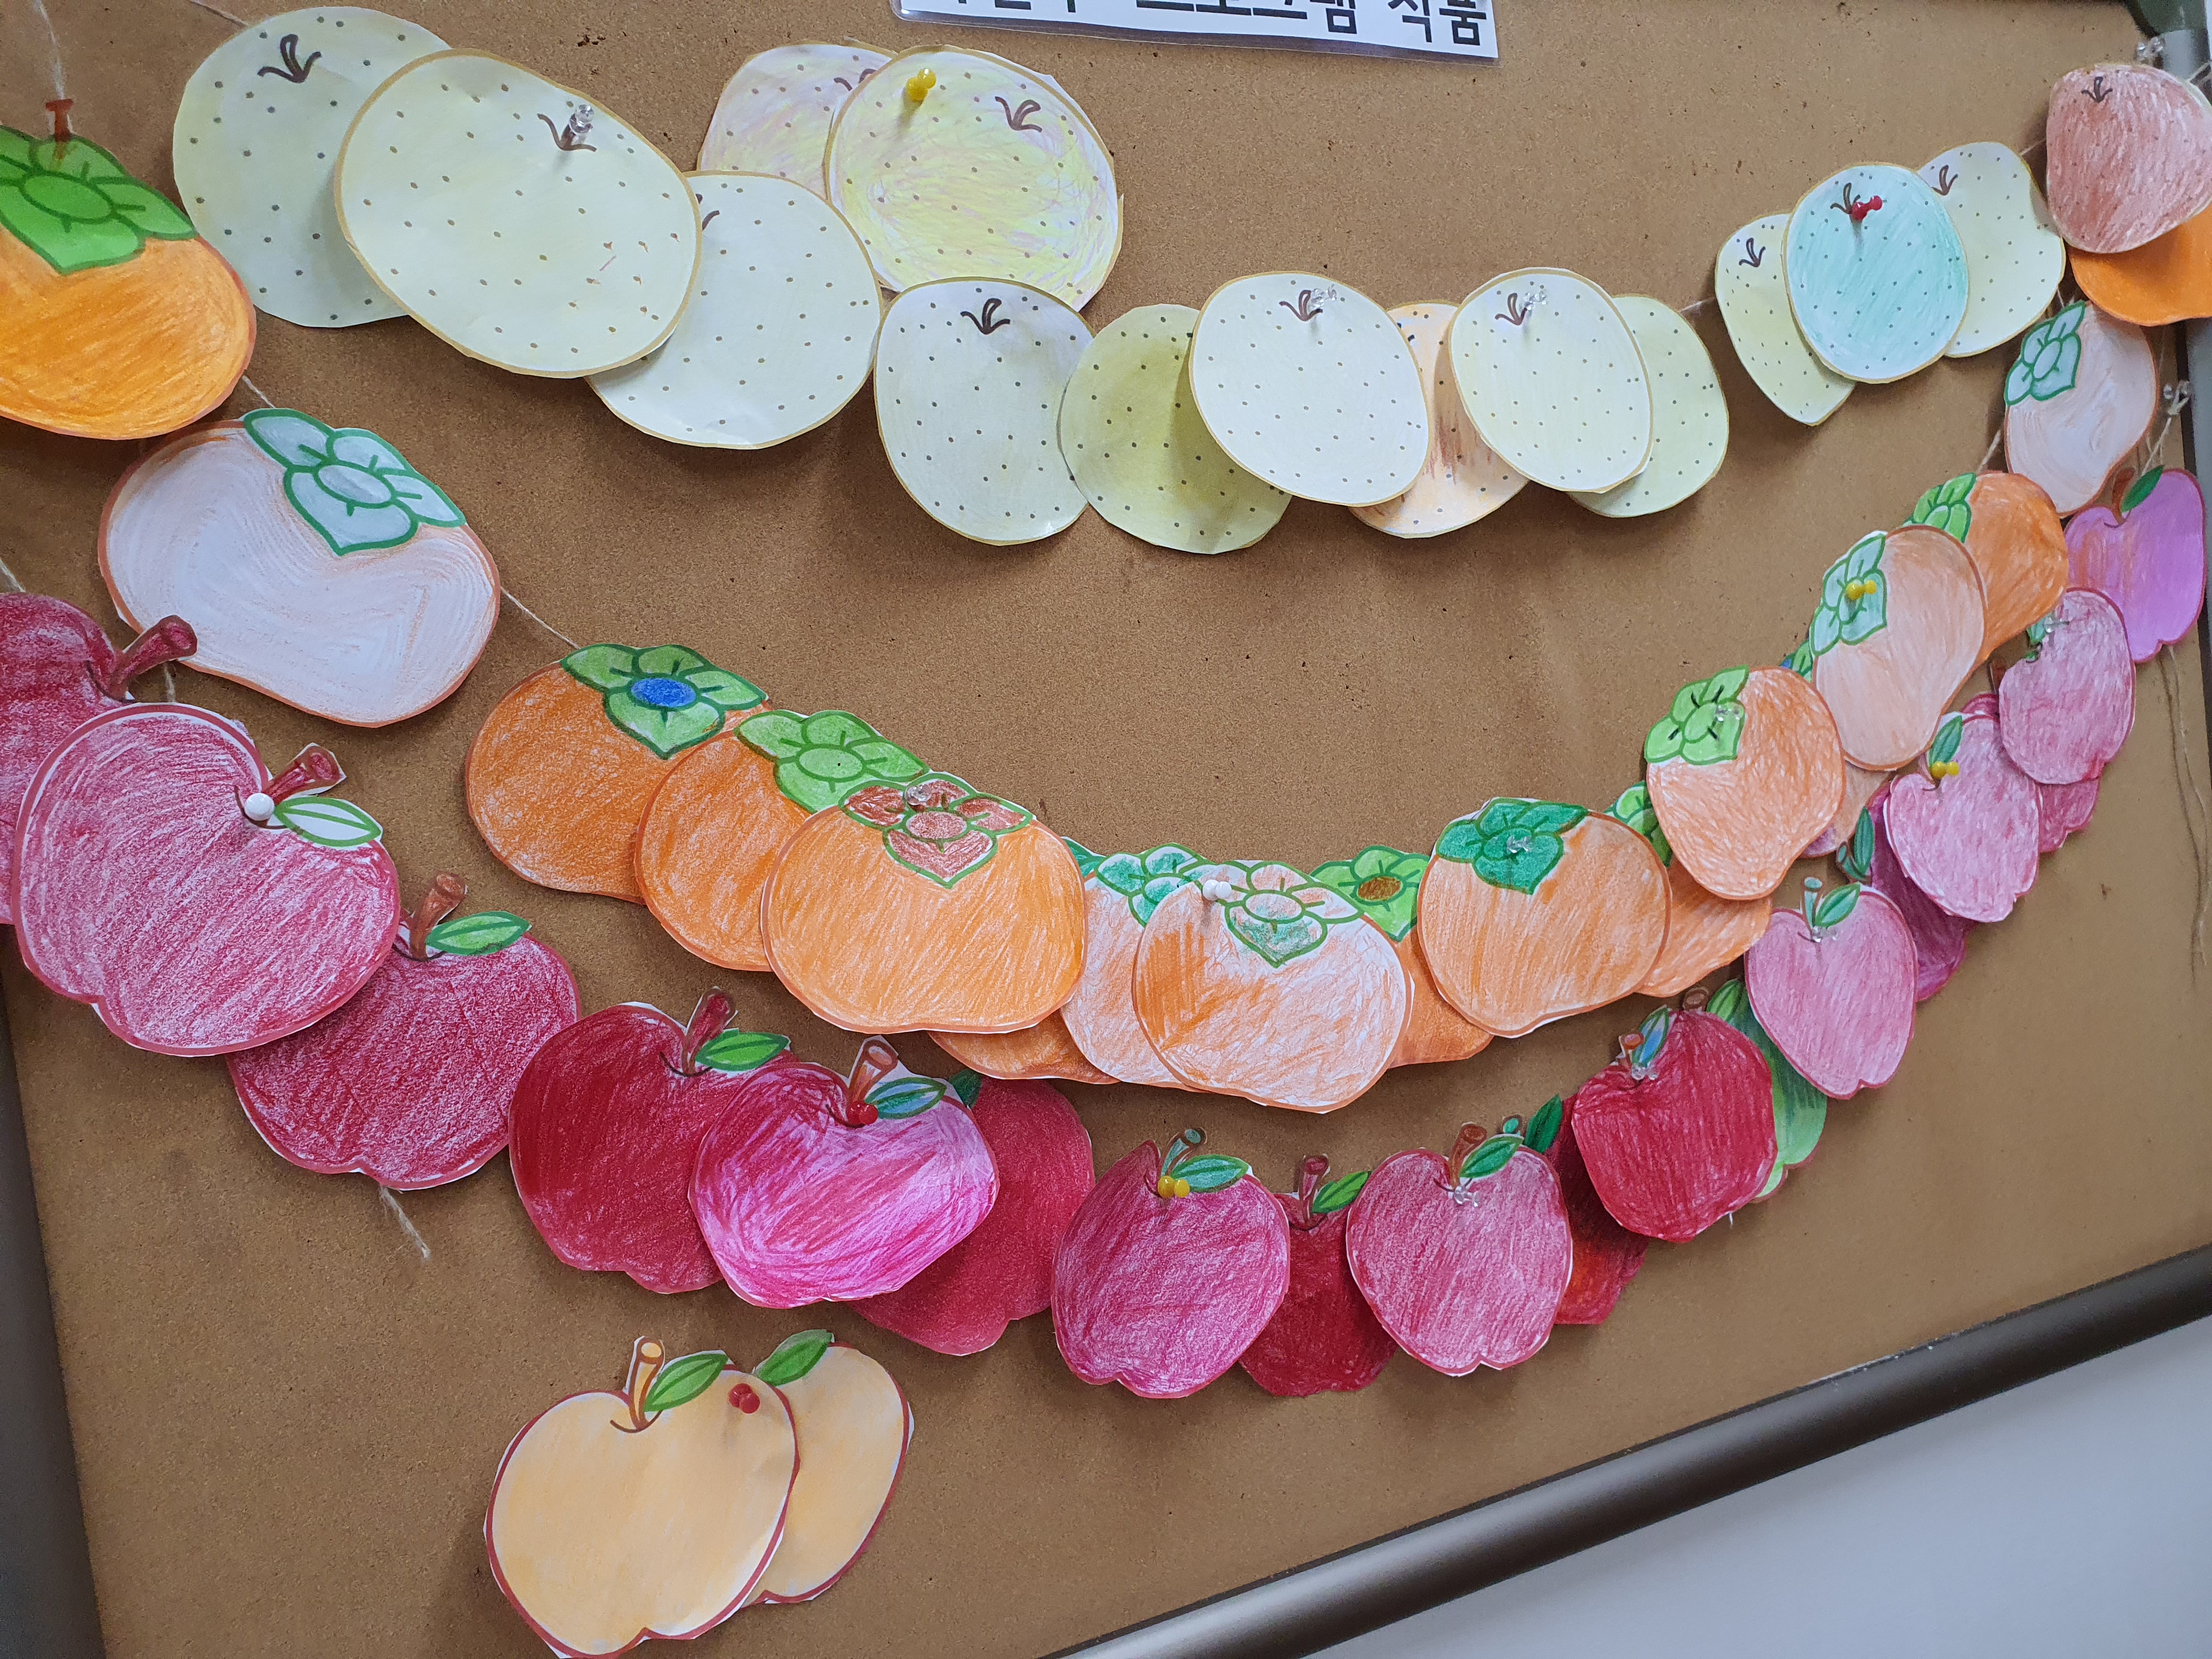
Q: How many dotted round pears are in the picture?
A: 15